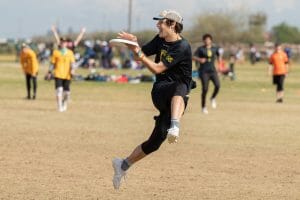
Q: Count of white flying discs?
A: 1